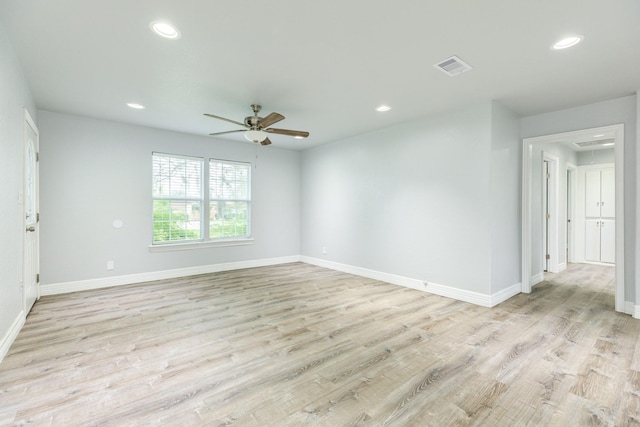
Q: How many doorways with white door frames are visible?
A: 4